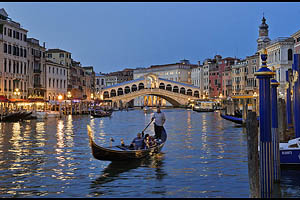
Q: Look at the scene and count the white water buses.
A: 1